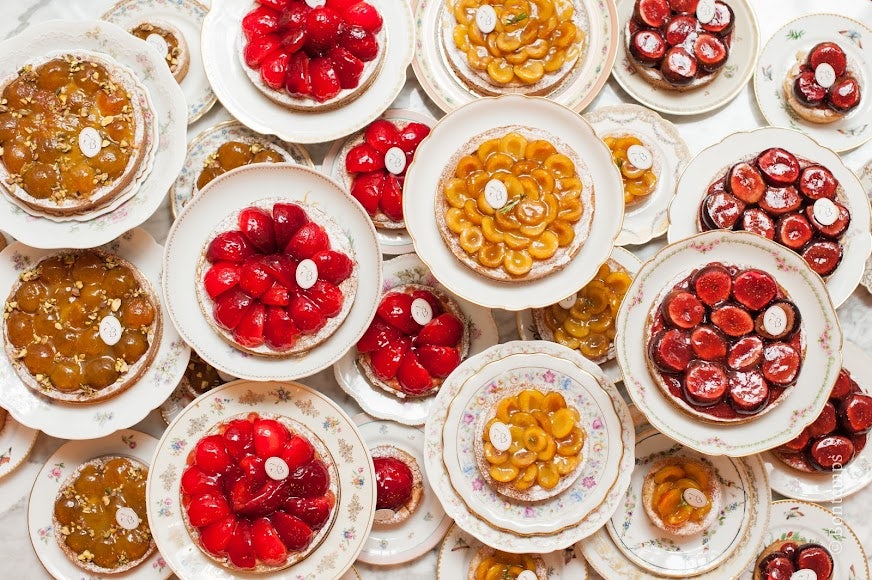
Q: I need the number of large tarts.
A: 9